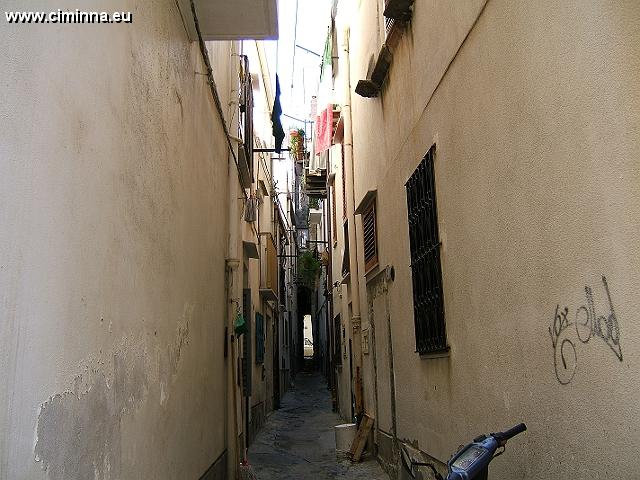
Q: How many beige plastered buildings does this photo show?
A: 2